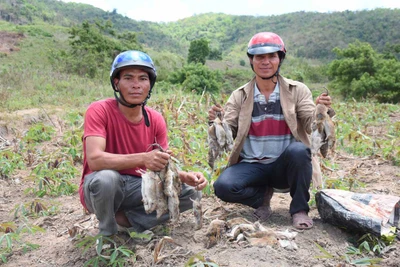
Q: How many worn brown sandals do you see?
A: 2